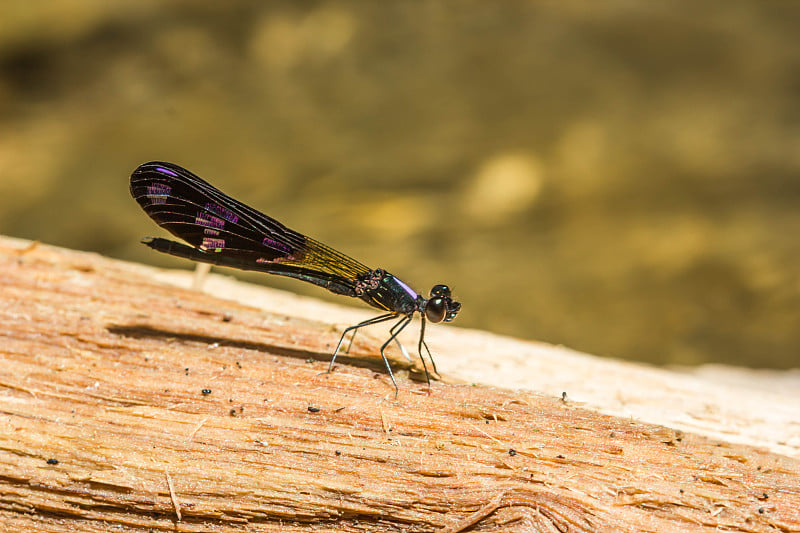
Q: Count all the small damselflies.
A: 1